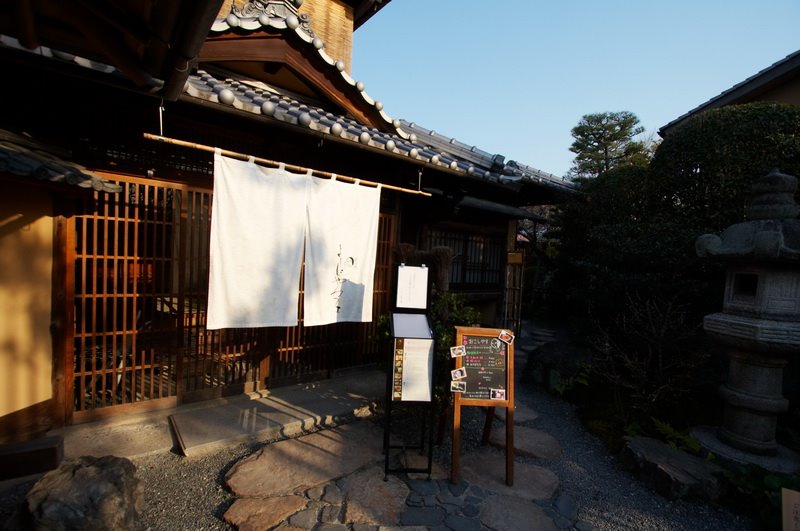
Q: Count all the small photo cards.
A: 5